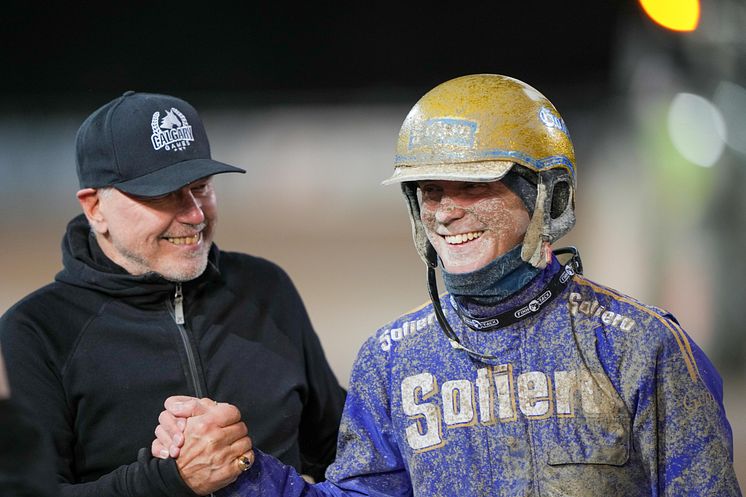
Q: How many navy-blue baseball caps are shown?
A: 1